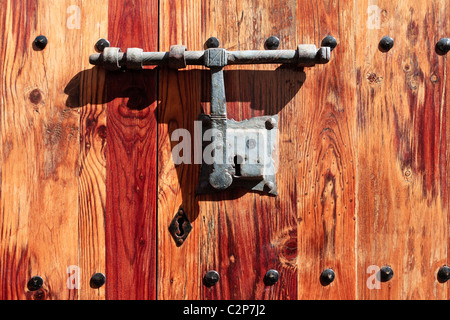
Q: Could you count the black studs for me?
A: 14